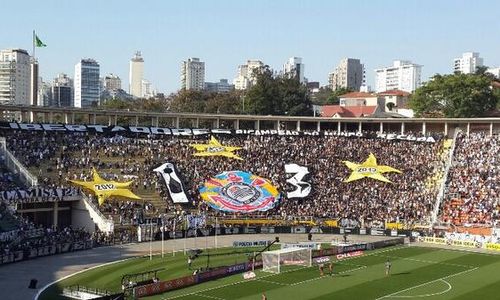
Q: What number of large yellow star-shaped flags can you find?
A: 3